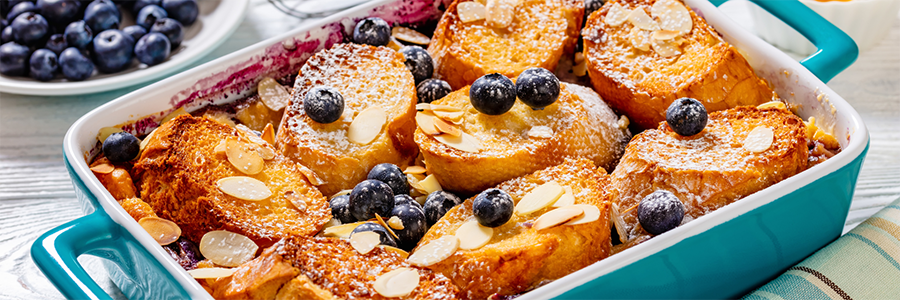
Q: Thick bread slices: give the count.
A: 8